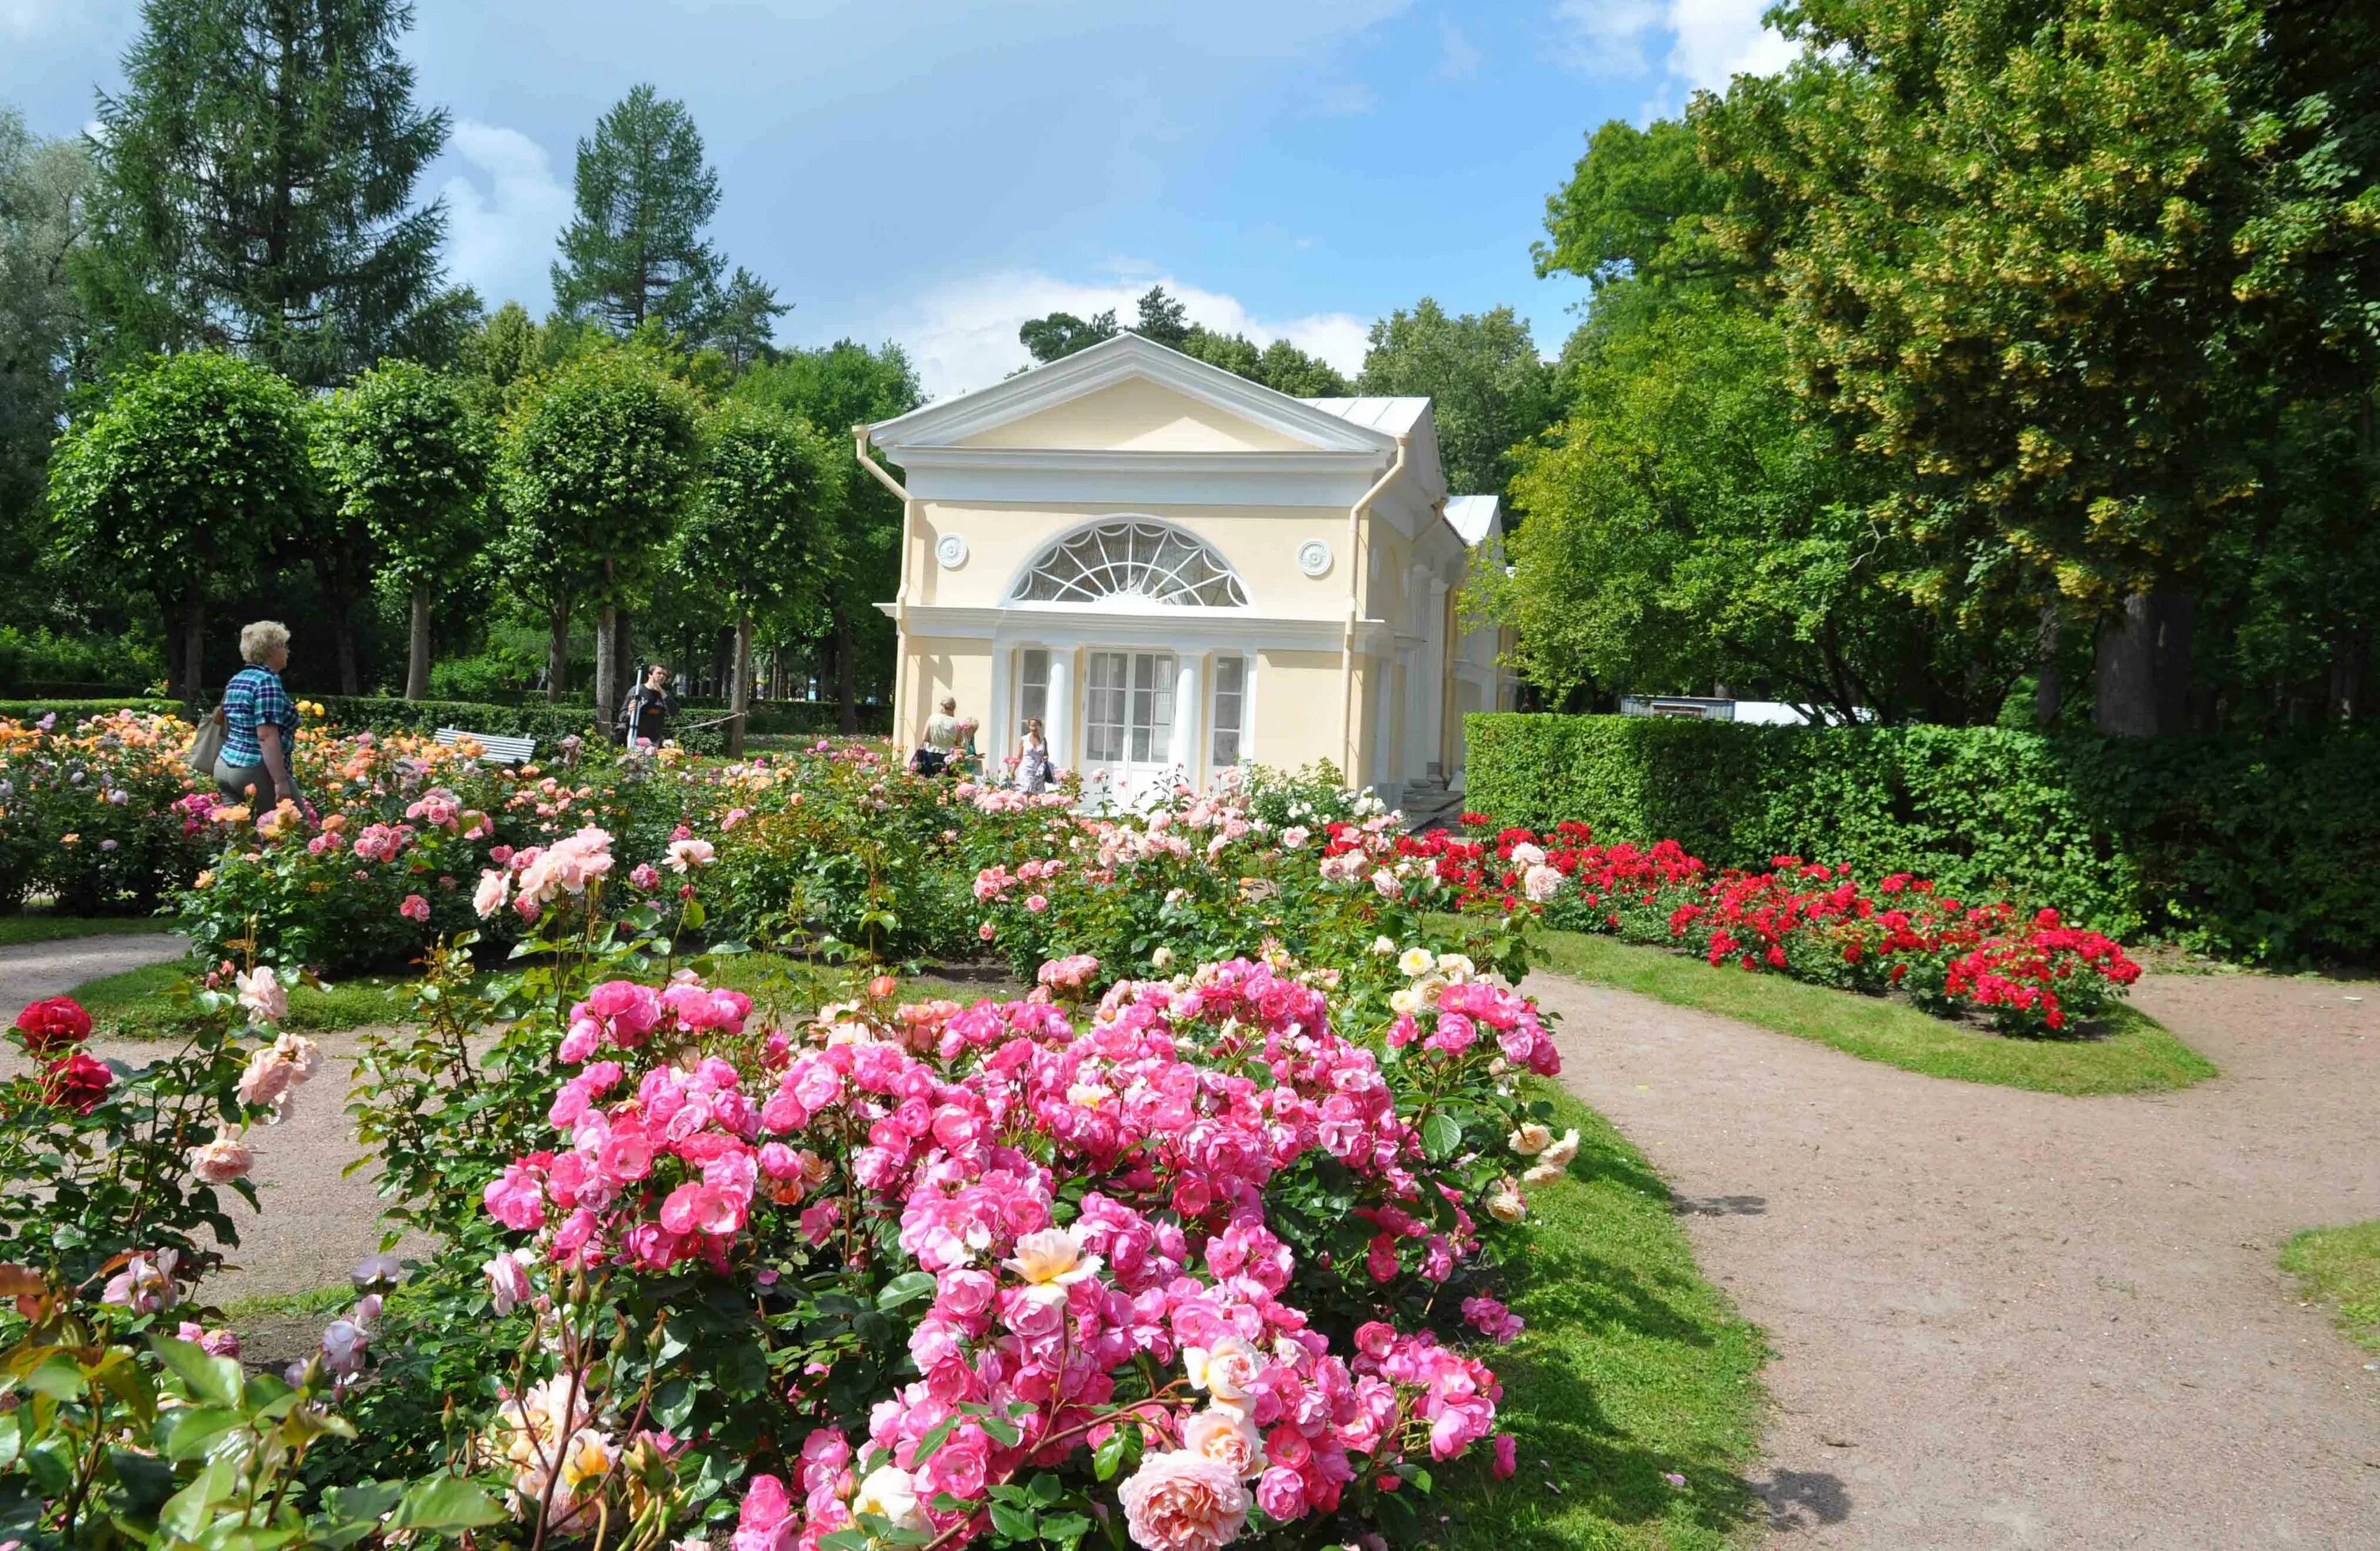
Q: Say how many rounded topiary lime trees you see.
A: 4